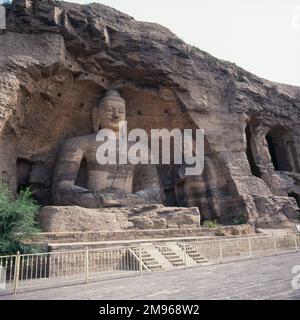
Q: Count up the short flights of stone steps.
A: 3